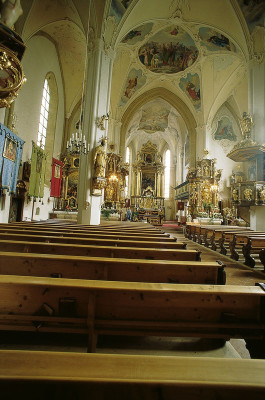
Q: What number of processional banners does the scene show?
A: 3